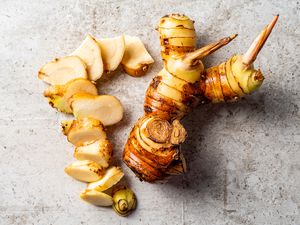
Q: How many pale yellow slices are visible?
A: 11